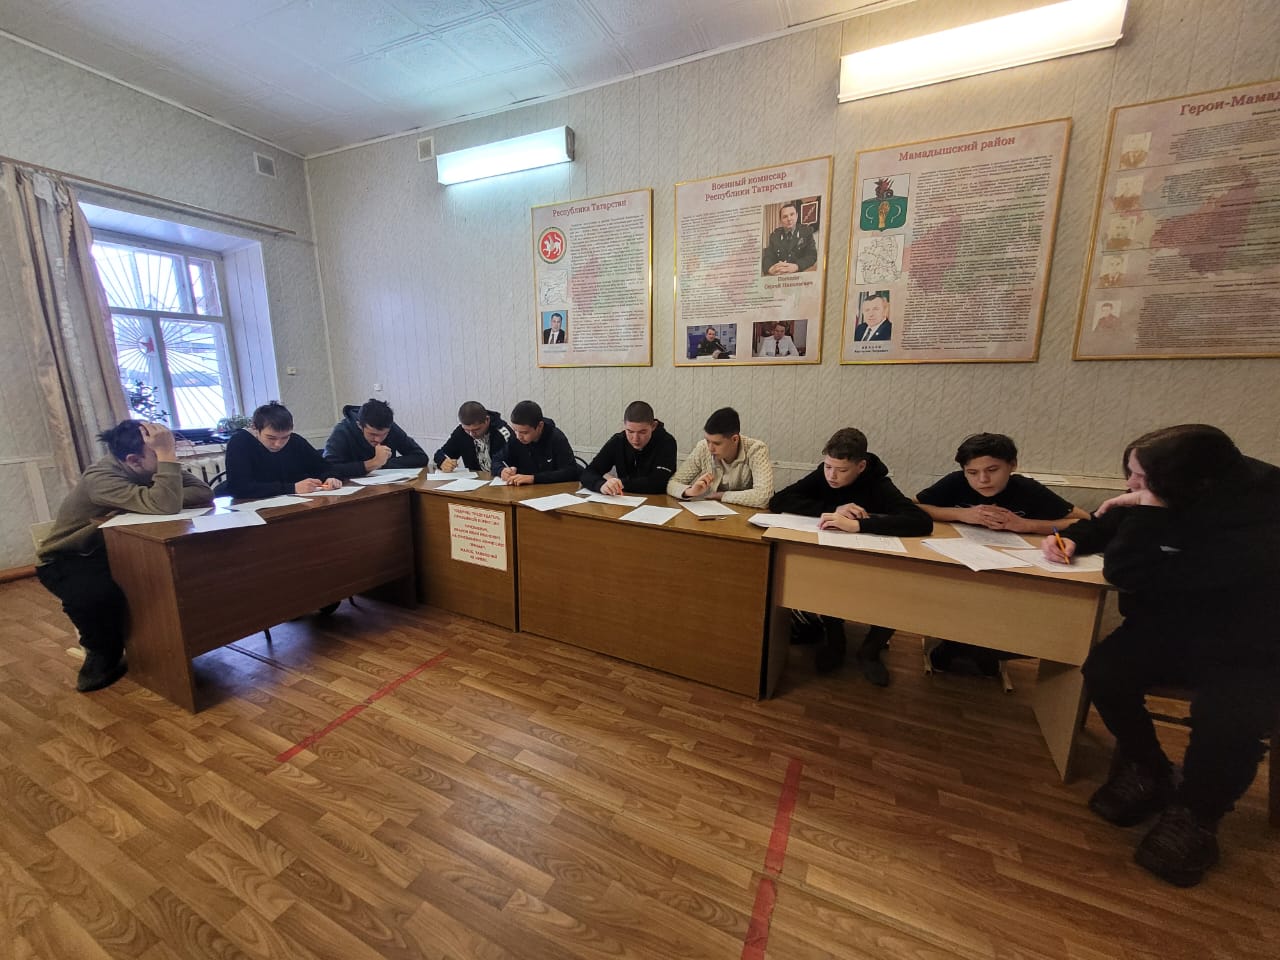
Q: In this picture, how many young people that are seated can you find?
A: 10